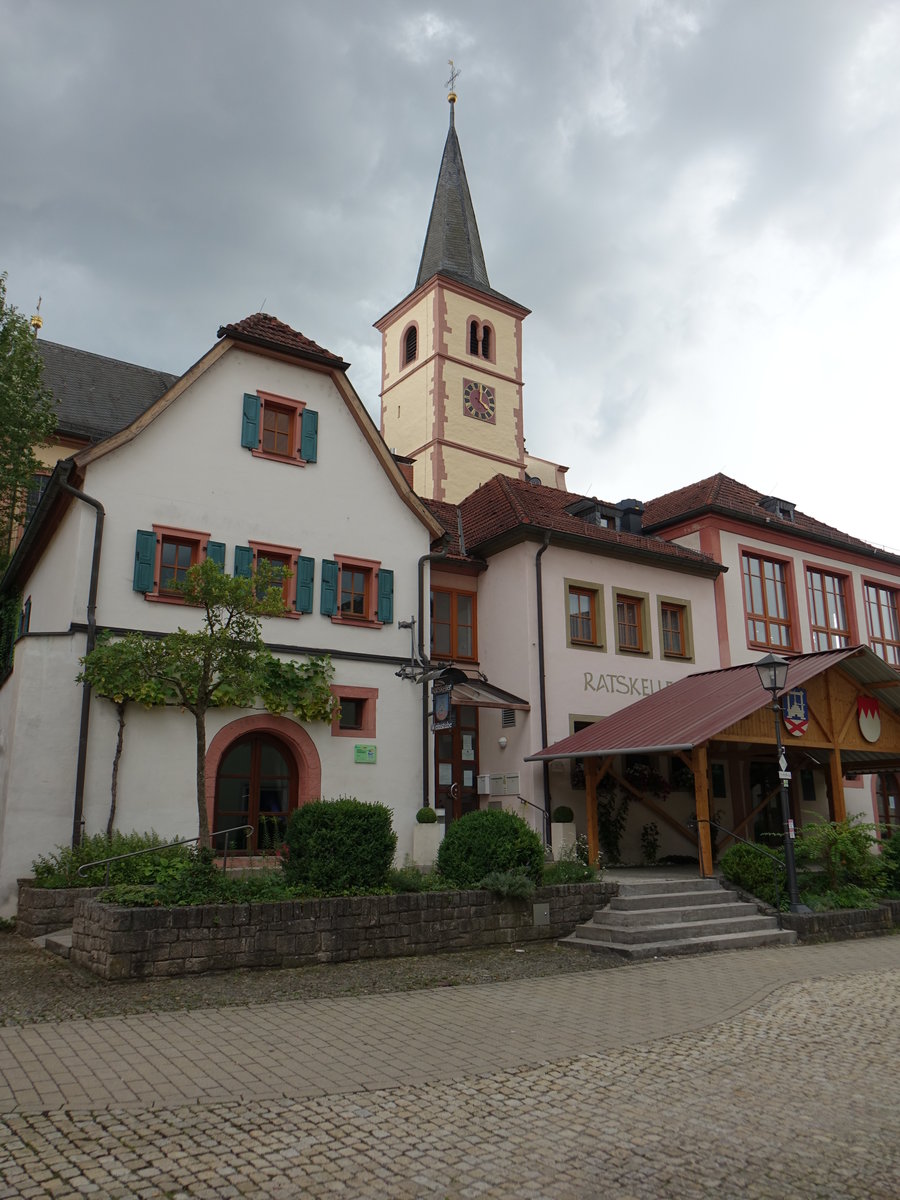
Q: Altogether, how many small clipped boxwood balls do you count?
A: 2